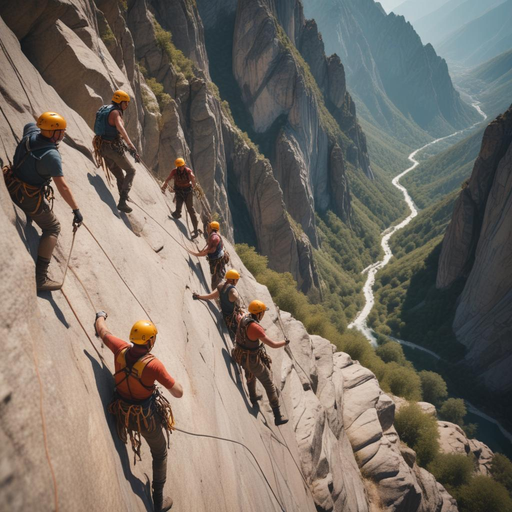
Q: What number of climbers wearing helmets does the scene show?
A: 7